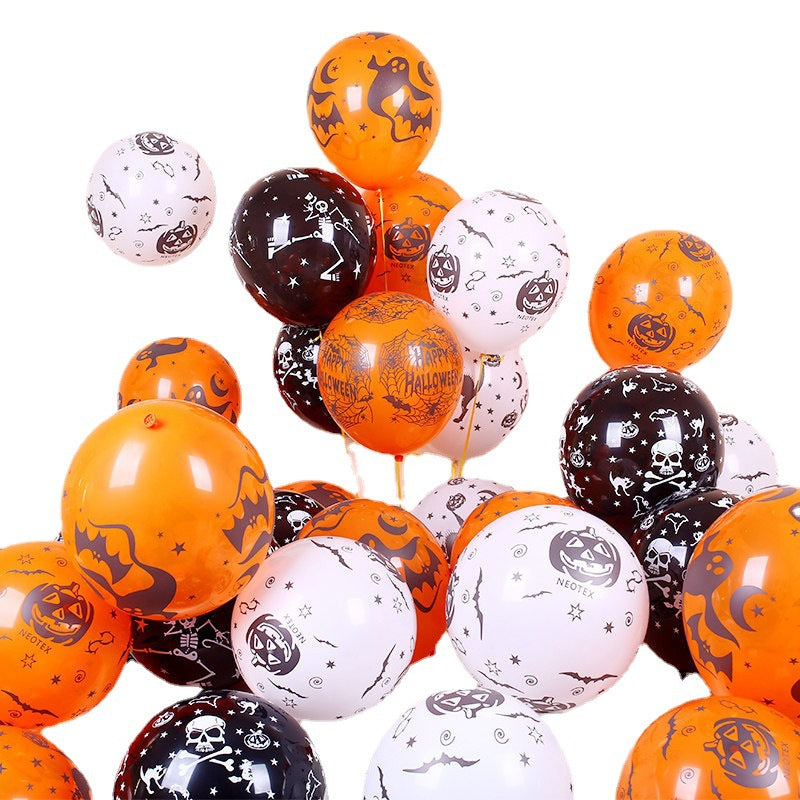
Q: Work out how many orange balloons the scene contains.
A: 13